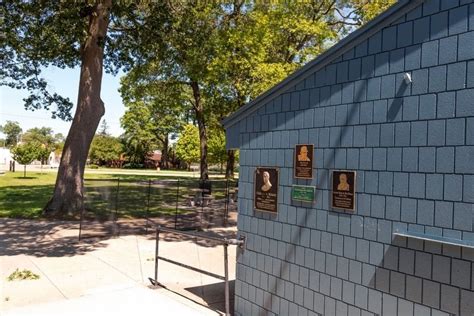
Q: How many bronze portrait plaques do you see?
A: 3